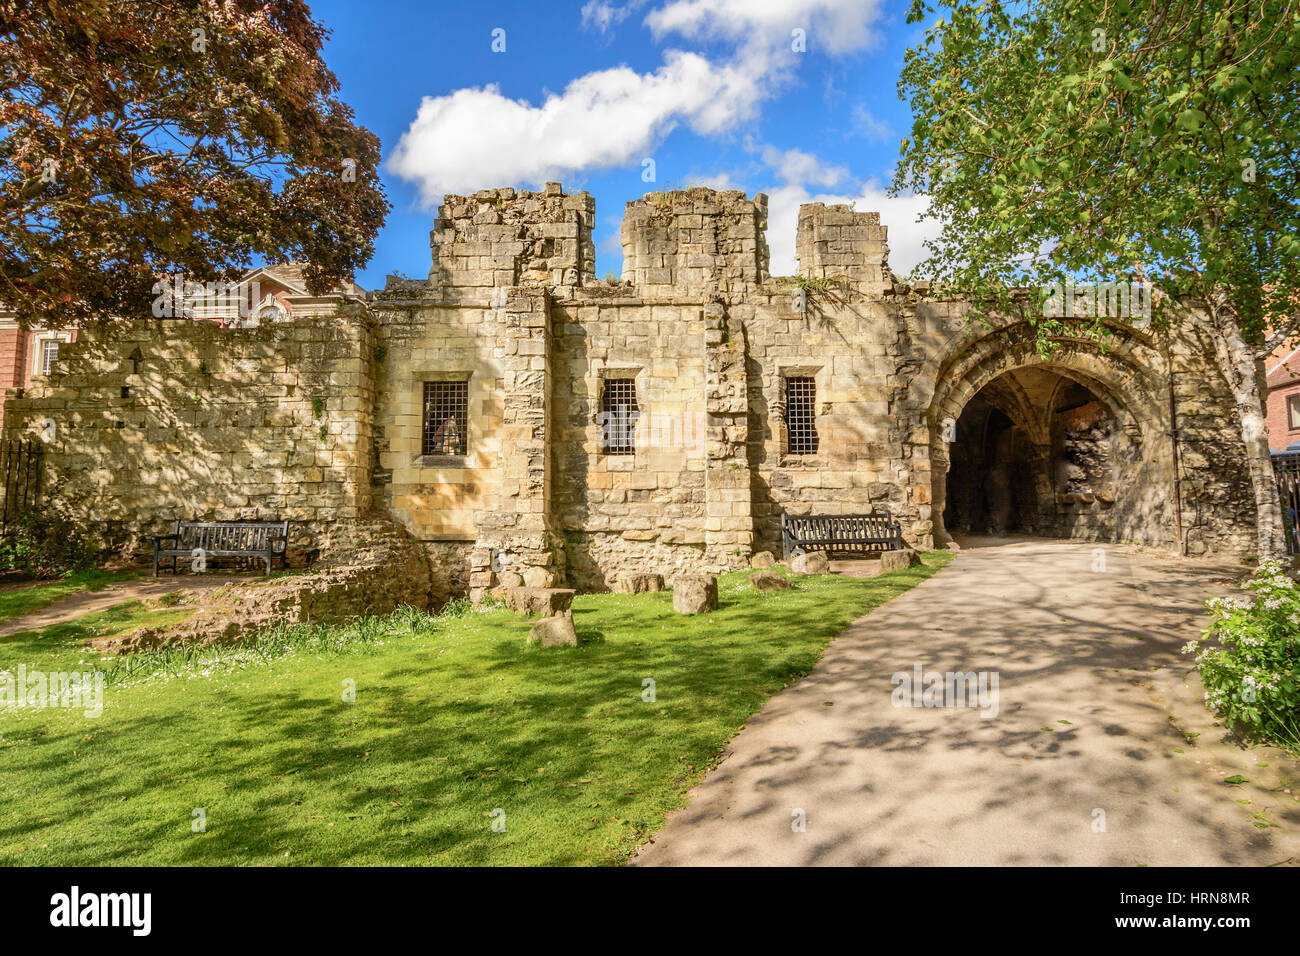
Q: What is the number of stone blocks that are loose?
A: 8